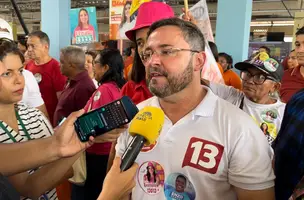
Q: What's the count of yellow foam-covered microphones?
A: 1